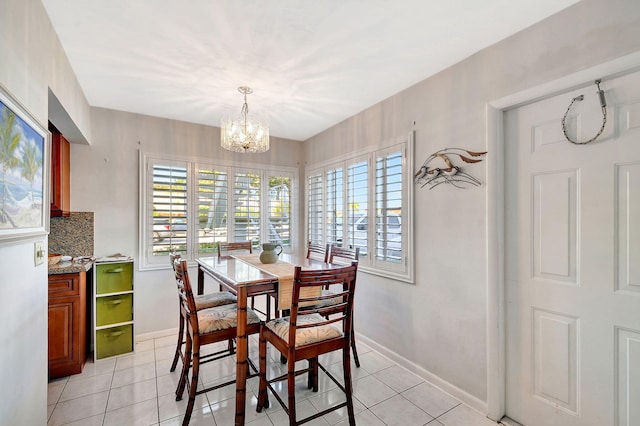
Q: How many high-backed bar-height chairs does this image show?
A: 6